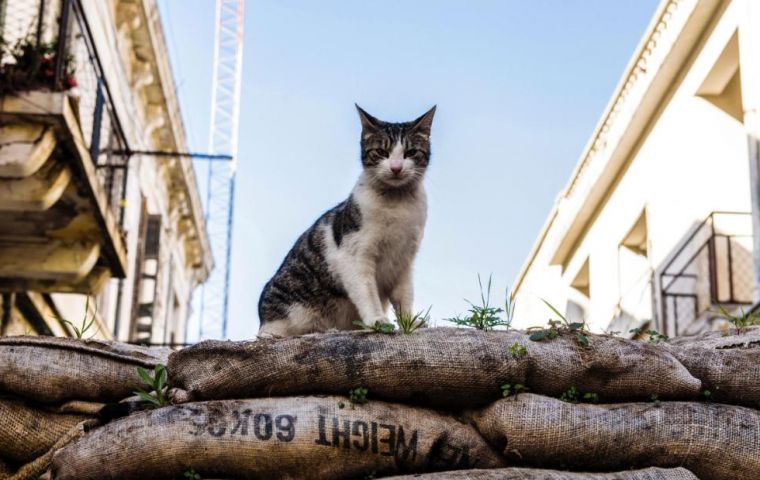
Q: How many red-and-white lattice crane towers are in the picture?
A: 1